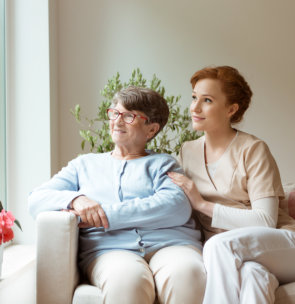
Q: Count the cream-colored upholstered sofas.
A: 1